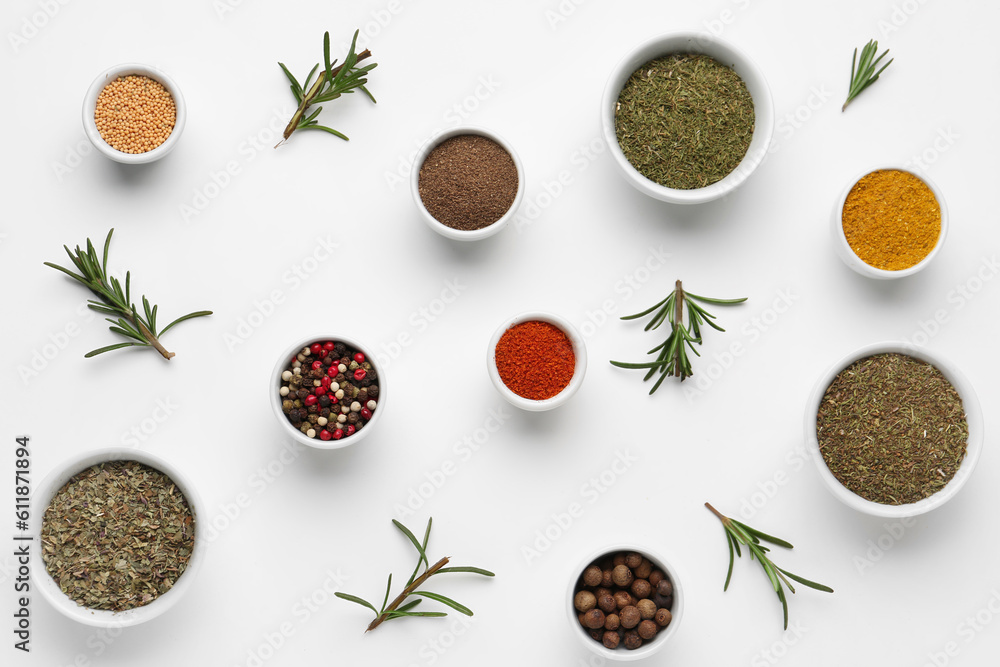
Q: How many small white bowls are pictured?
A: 6